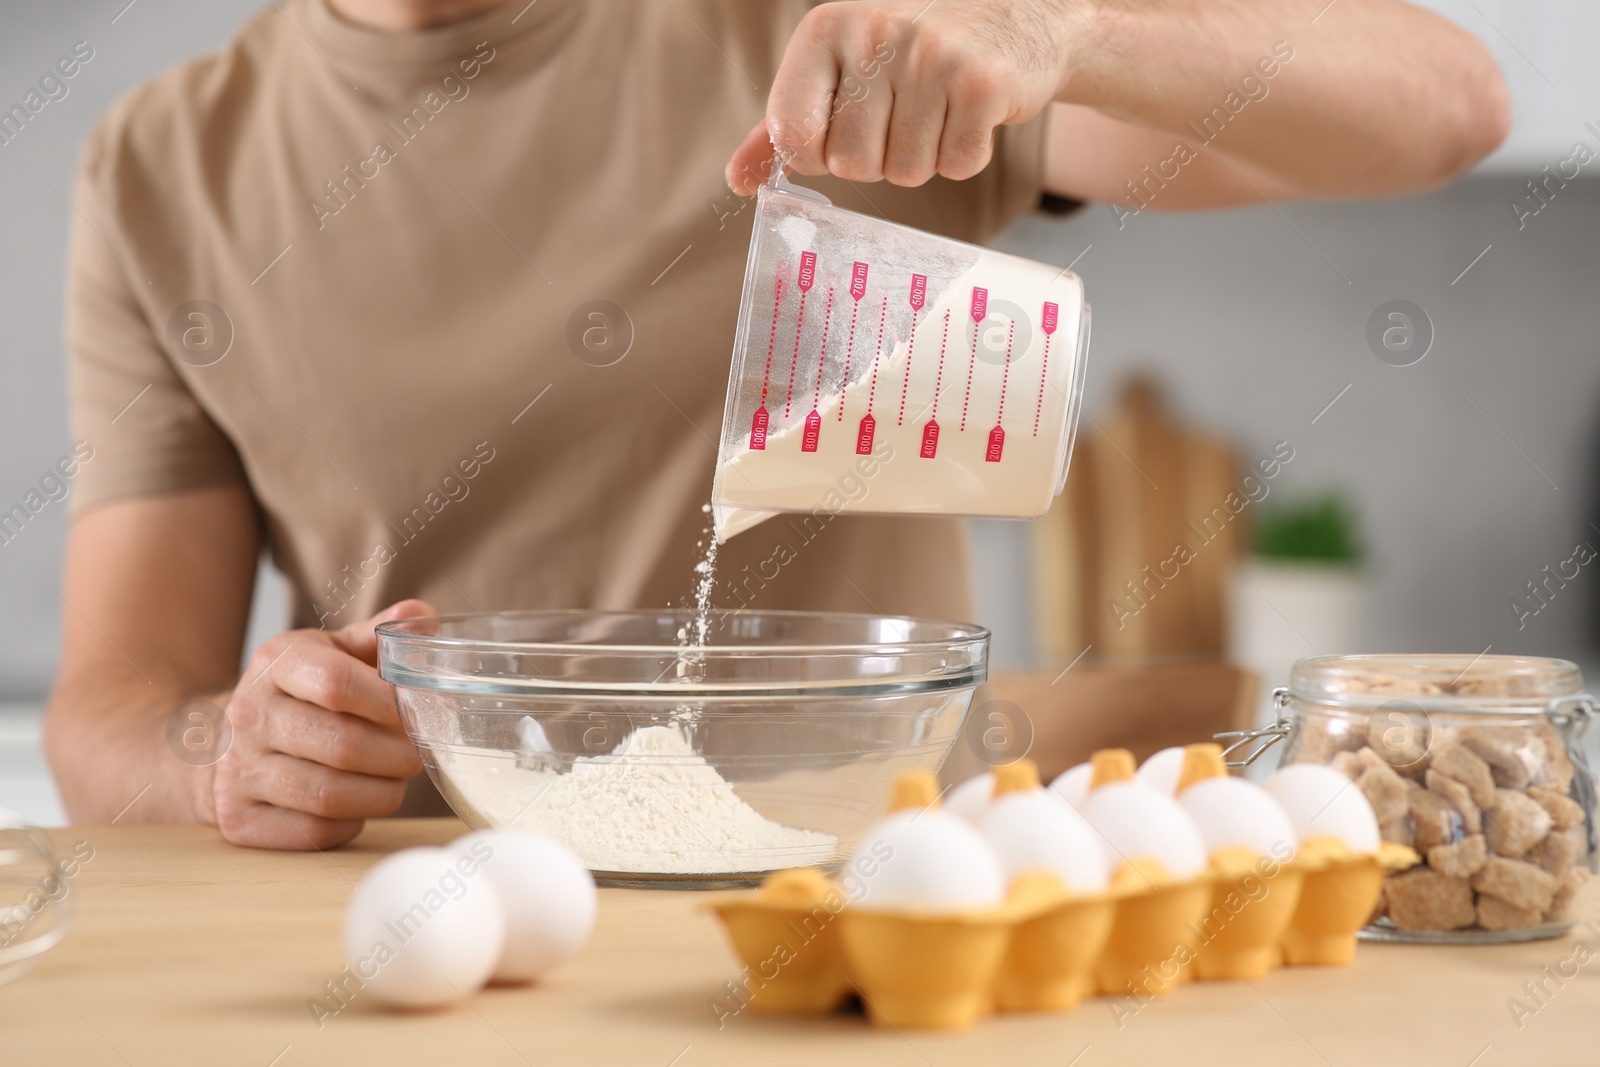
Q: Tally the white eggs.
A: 10